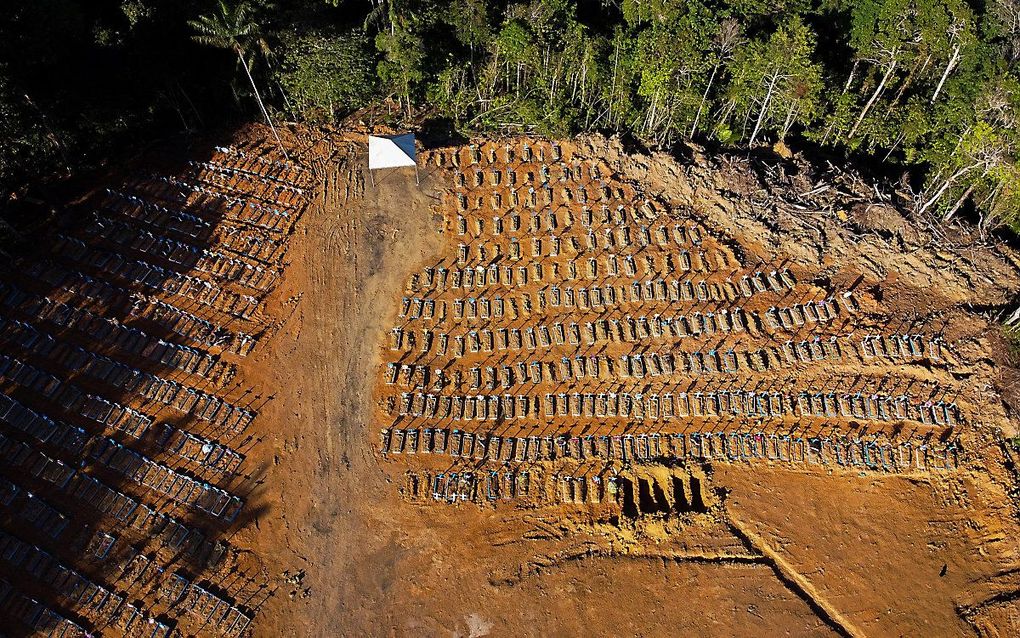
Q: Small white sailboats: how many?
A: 0